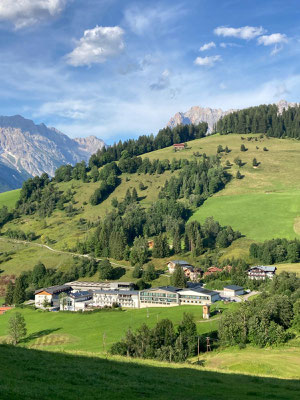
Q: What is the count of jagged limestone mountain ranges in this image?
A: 2